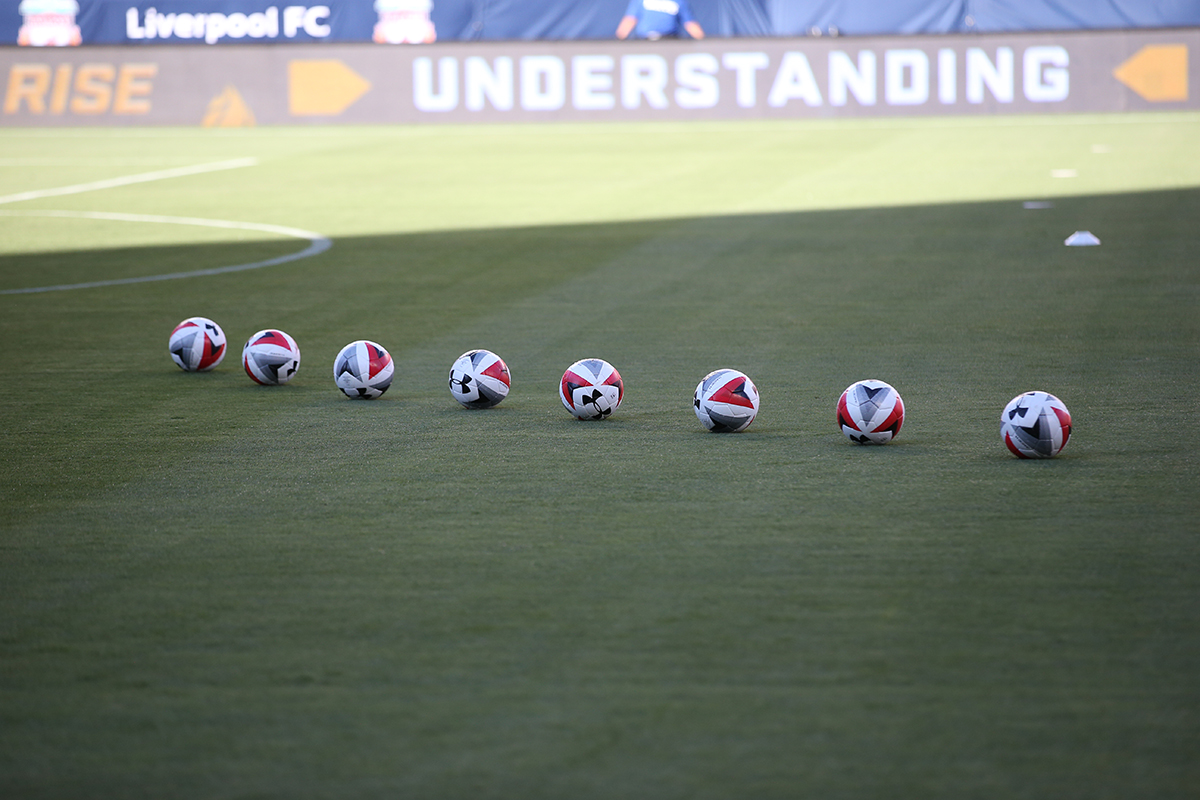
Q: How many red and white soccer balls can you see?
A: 8